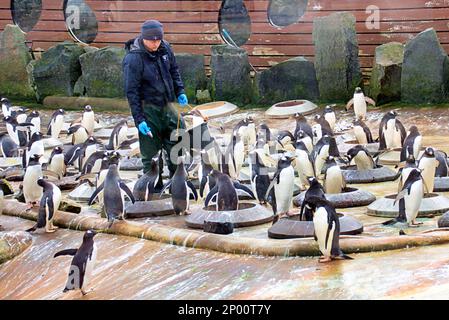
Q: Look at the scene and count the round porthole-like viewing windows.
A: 4